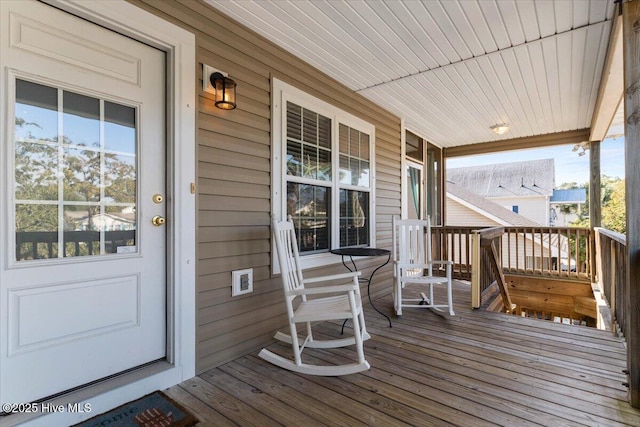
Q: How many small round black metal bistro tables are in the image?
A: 1